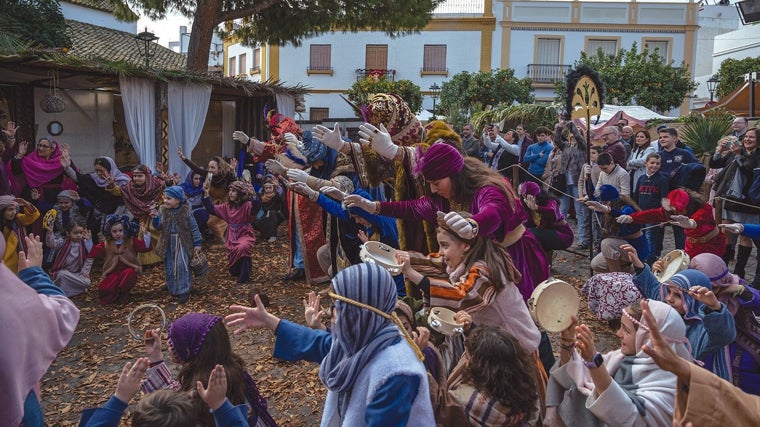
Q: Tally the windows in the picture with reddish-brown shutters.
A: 7